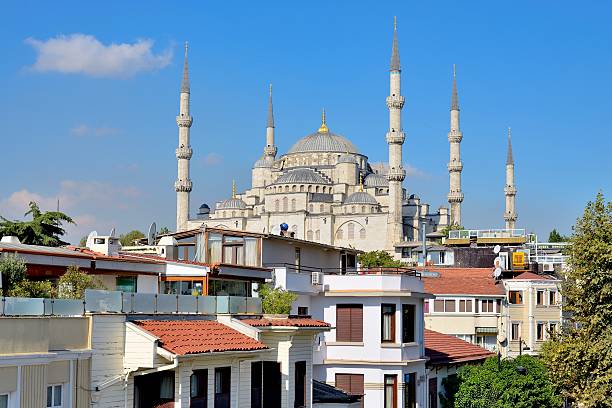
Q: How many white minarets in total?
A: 5